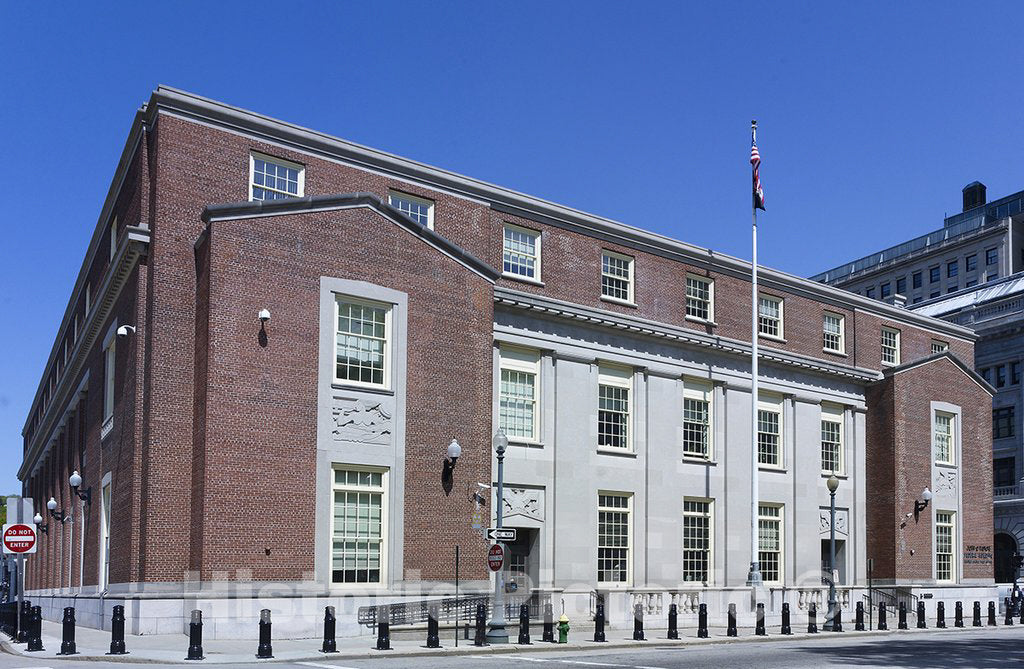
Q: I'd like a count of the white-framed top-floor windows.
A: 9